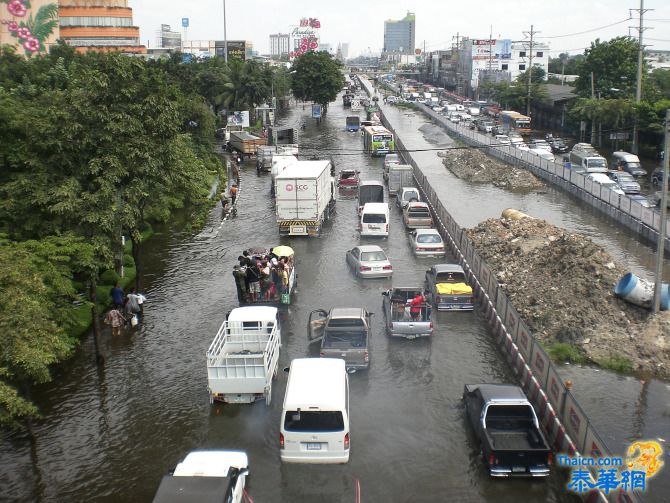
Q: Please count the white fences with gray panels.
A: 2